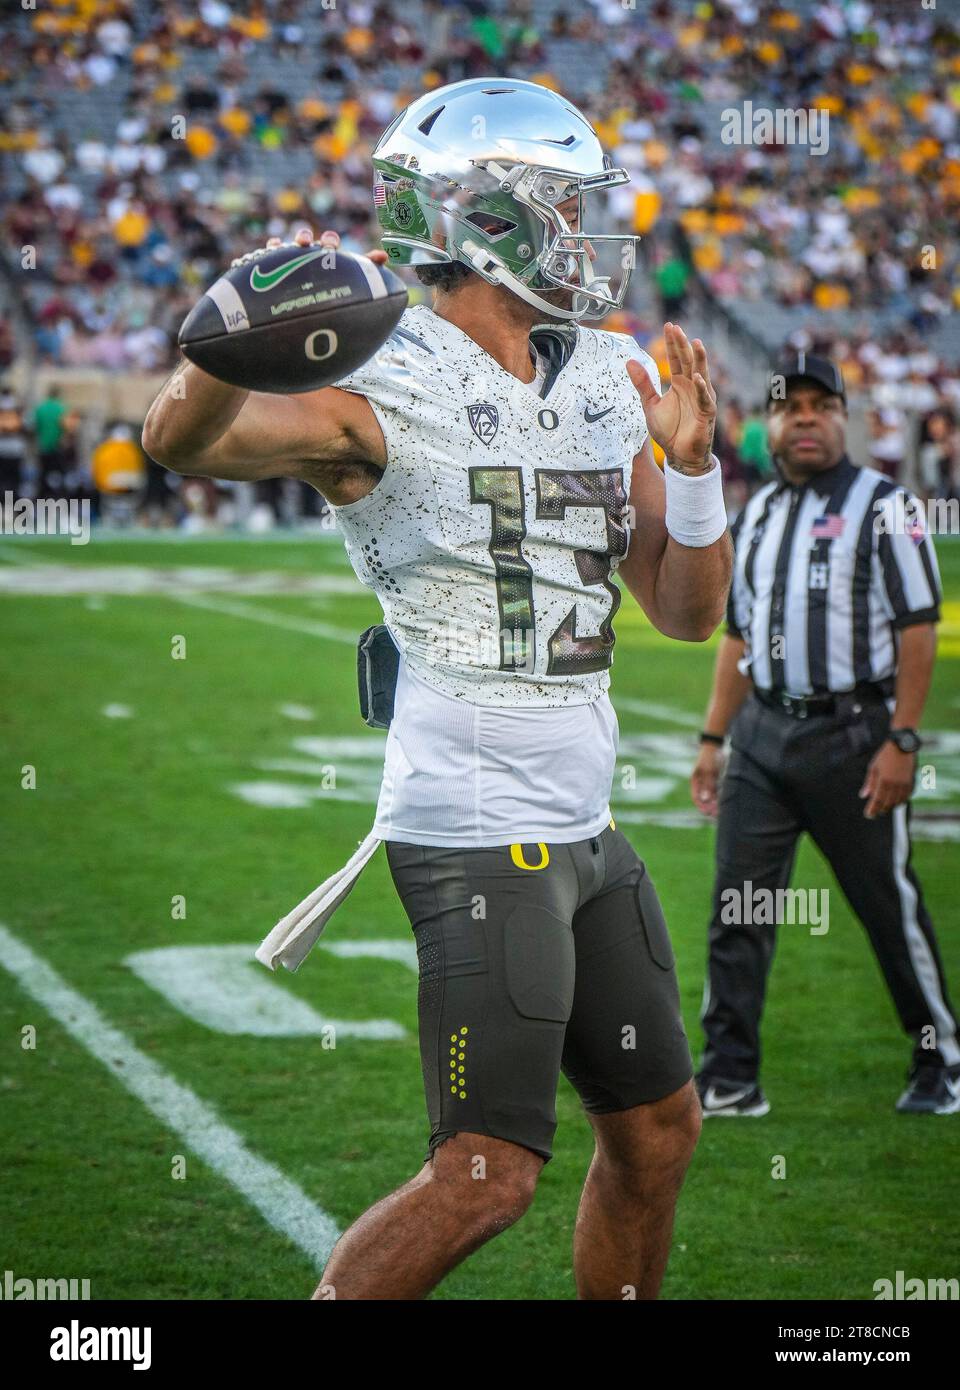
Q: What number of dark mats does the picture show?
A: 0